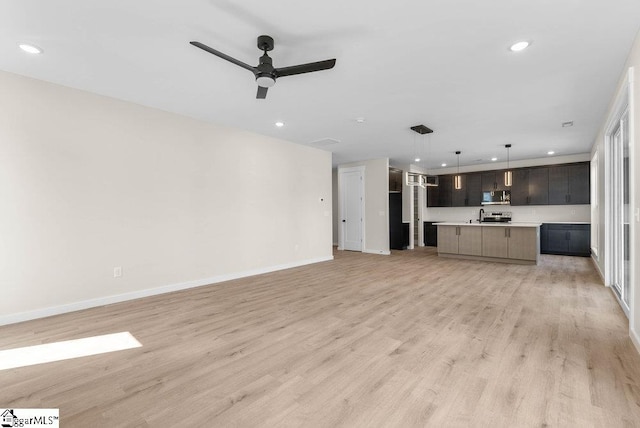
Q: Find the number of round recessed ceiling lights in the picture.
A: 7